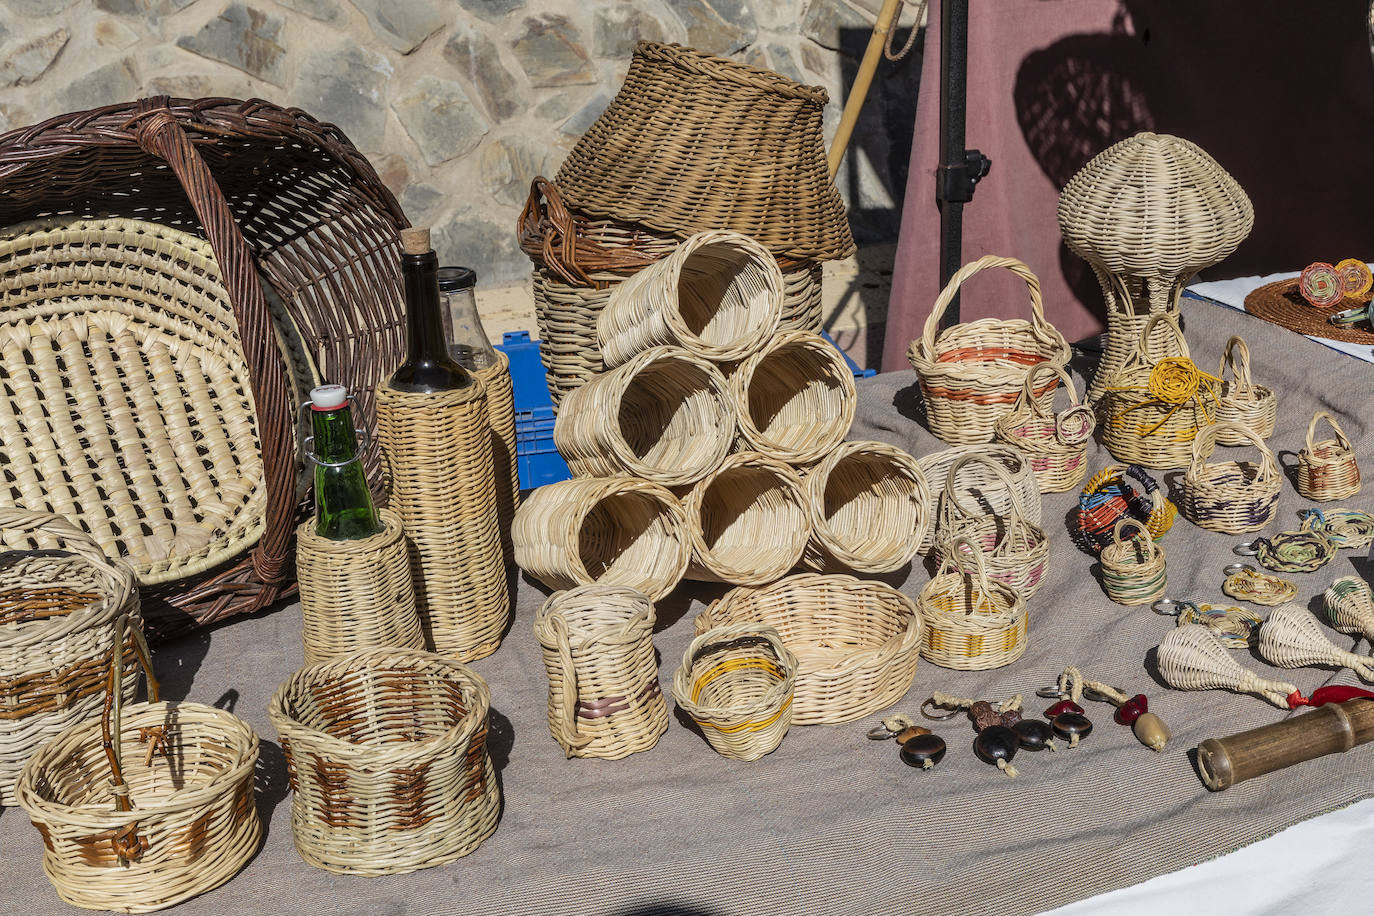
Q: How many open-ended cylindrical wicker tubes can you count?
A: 6